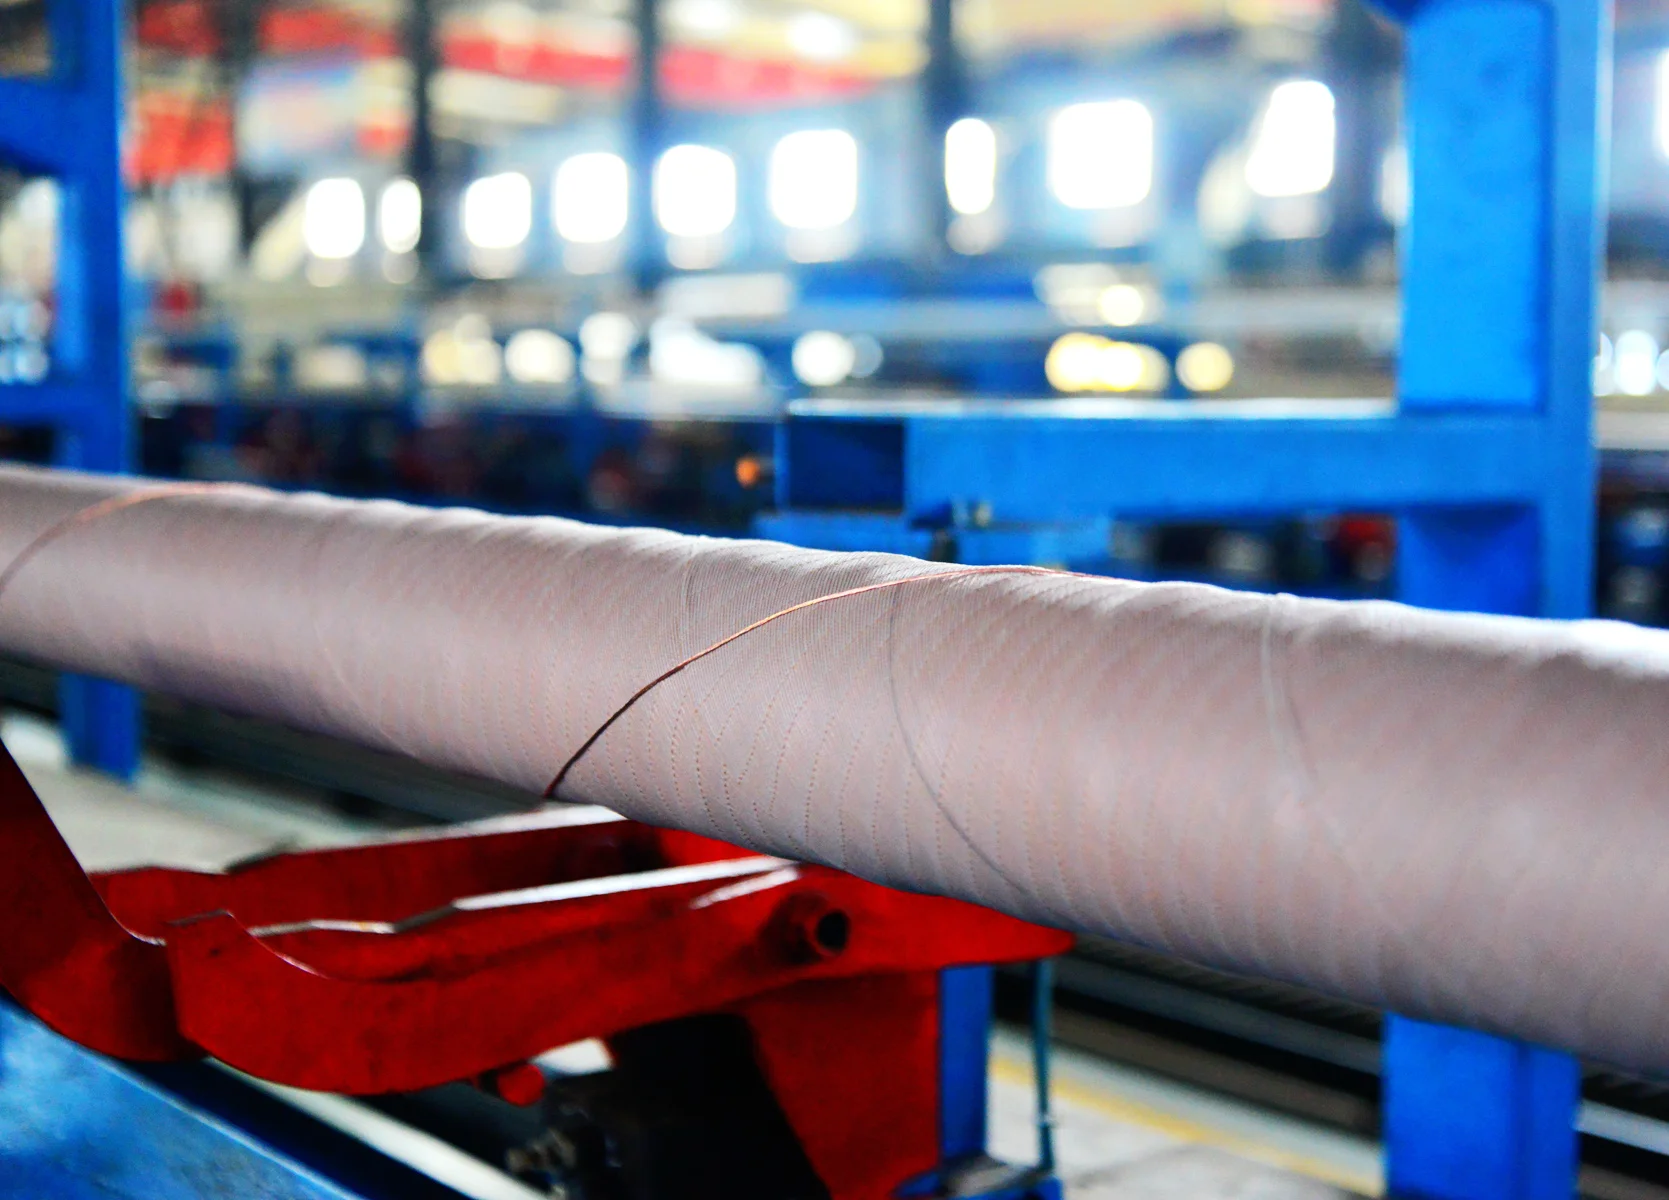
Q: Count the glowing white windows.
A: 9